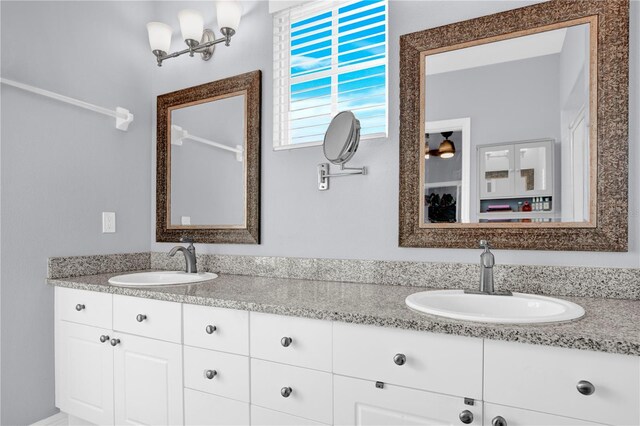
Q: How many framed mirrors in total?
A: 2